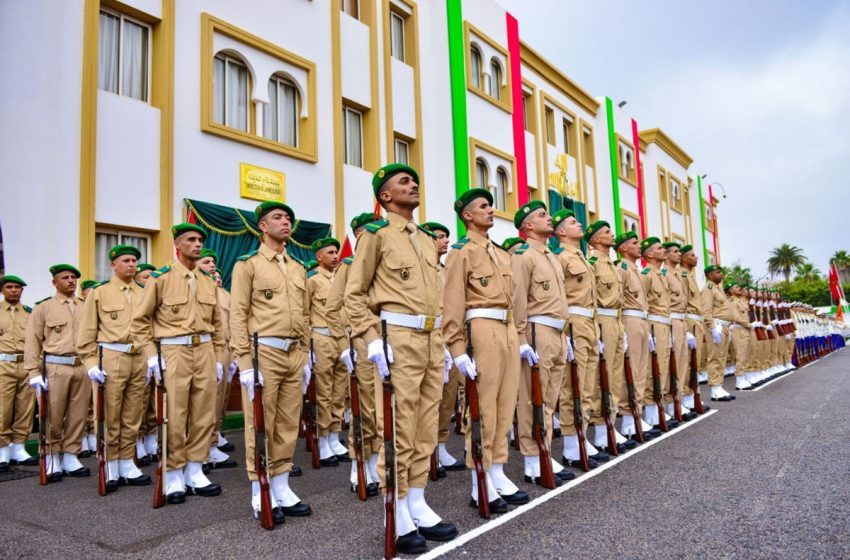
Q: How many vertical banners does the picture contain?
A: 6